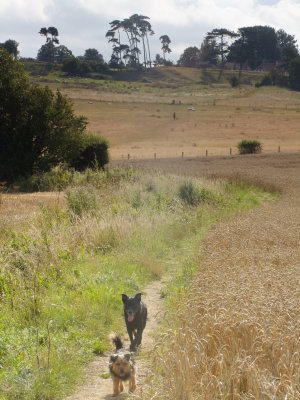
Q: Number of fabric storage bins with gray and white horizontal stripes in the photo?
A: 0